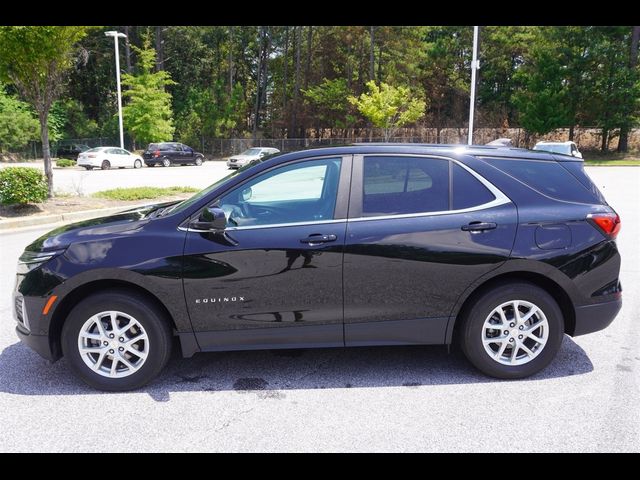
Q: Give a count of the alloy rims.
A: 2